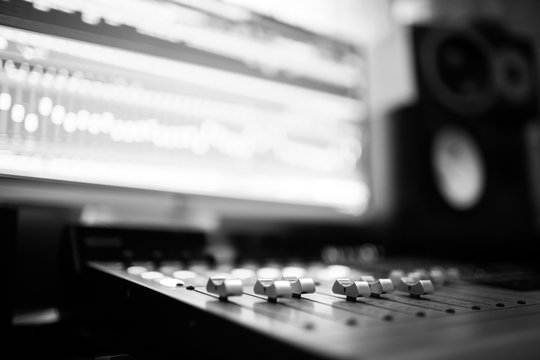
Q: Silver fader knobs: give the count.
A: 6